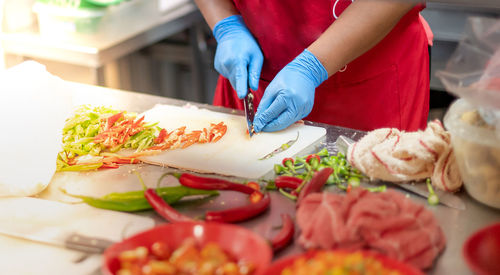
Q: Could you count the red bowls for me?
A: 3